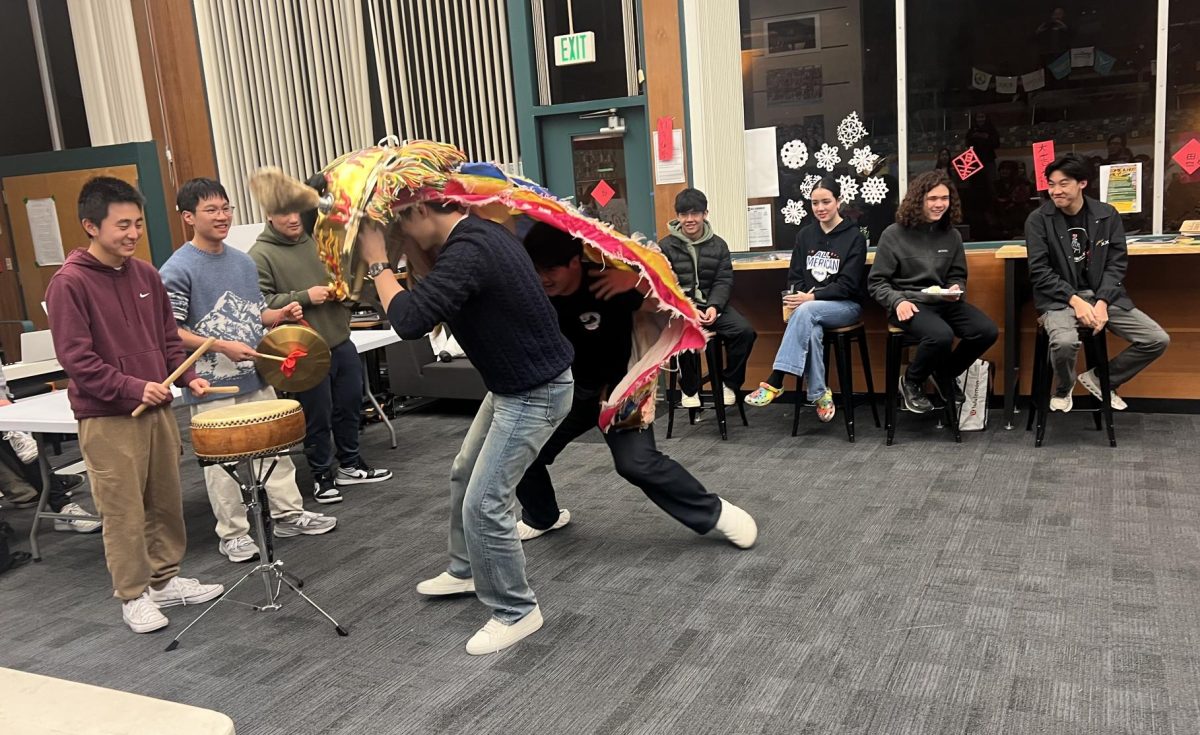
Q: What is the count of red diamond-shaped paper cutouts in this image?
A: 3